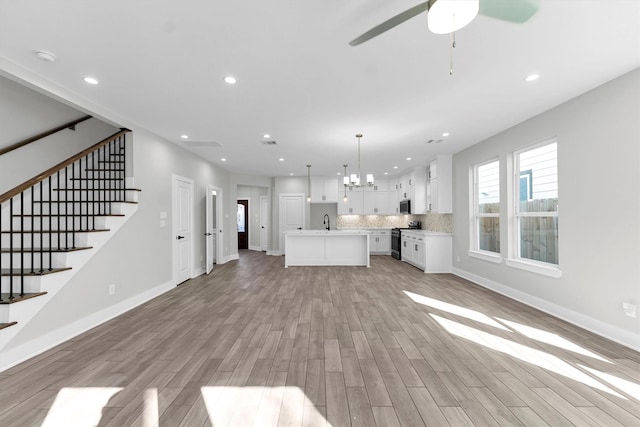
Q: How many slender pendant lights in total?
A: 2